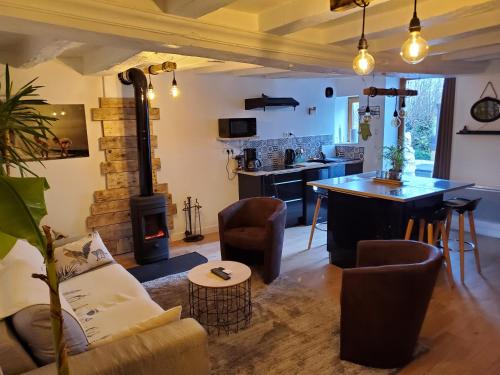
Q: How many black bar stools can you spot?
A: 3